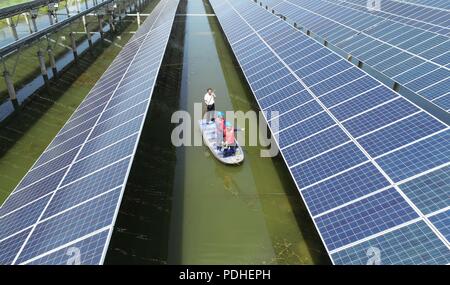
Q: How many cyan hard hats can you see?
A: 2